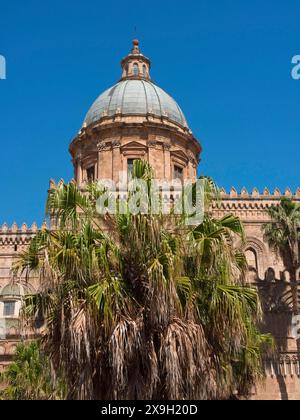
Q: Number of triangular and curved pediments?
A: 3